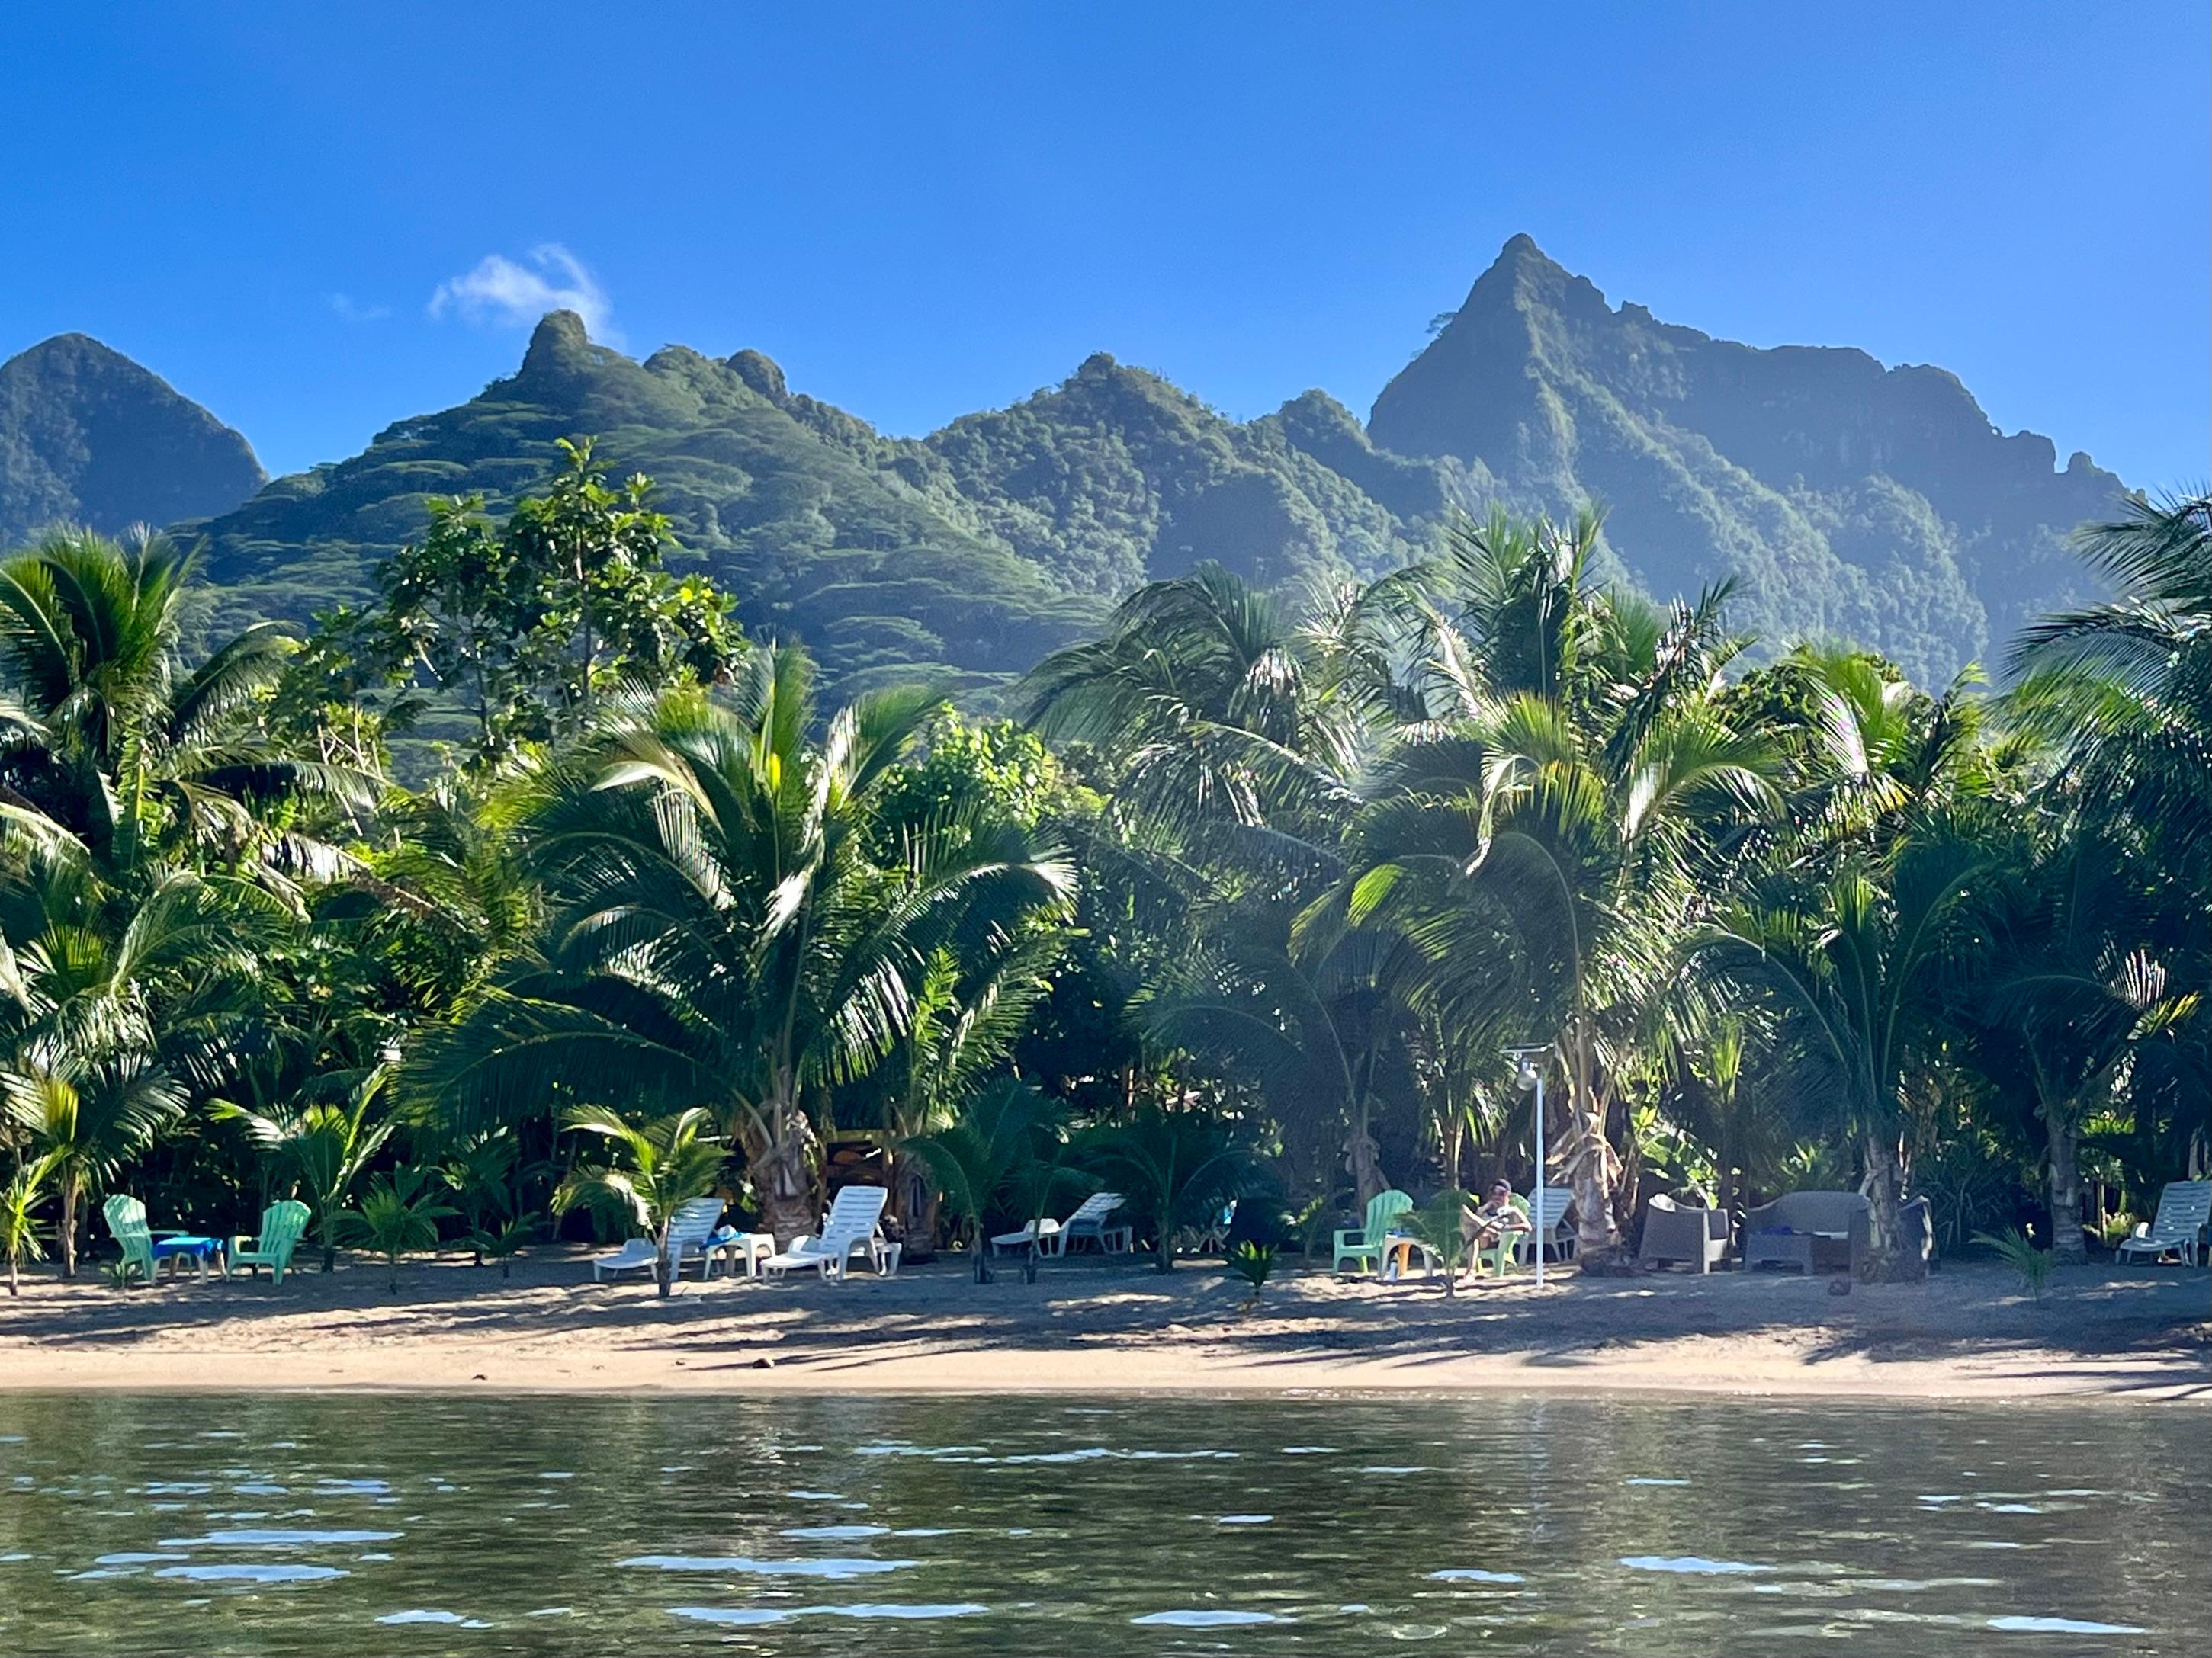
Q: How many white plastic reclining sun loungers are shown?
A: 5